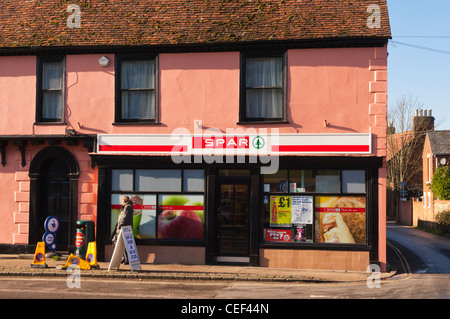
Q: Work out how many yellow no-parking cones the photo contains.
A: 3